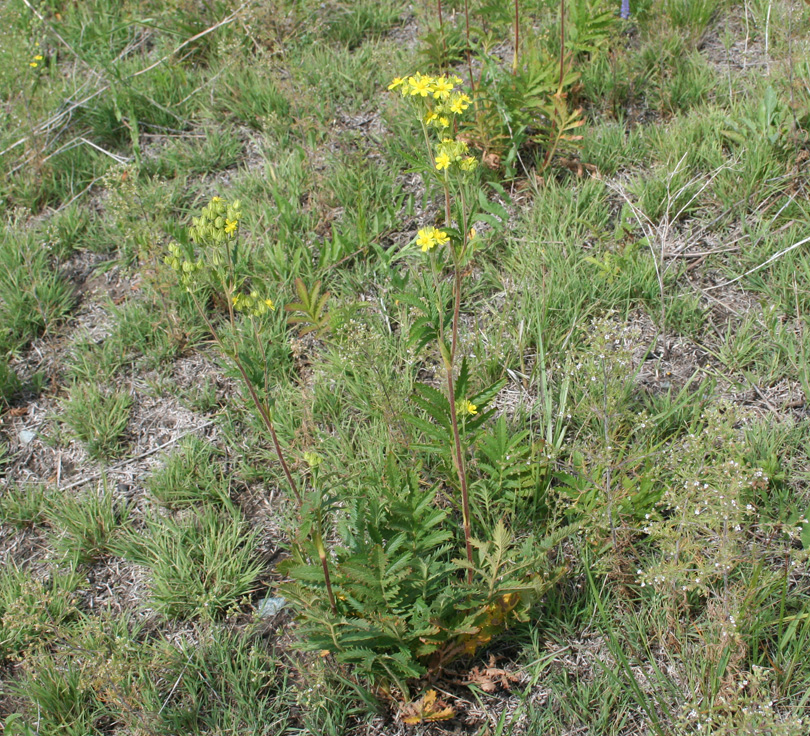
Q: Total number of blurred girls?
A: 0